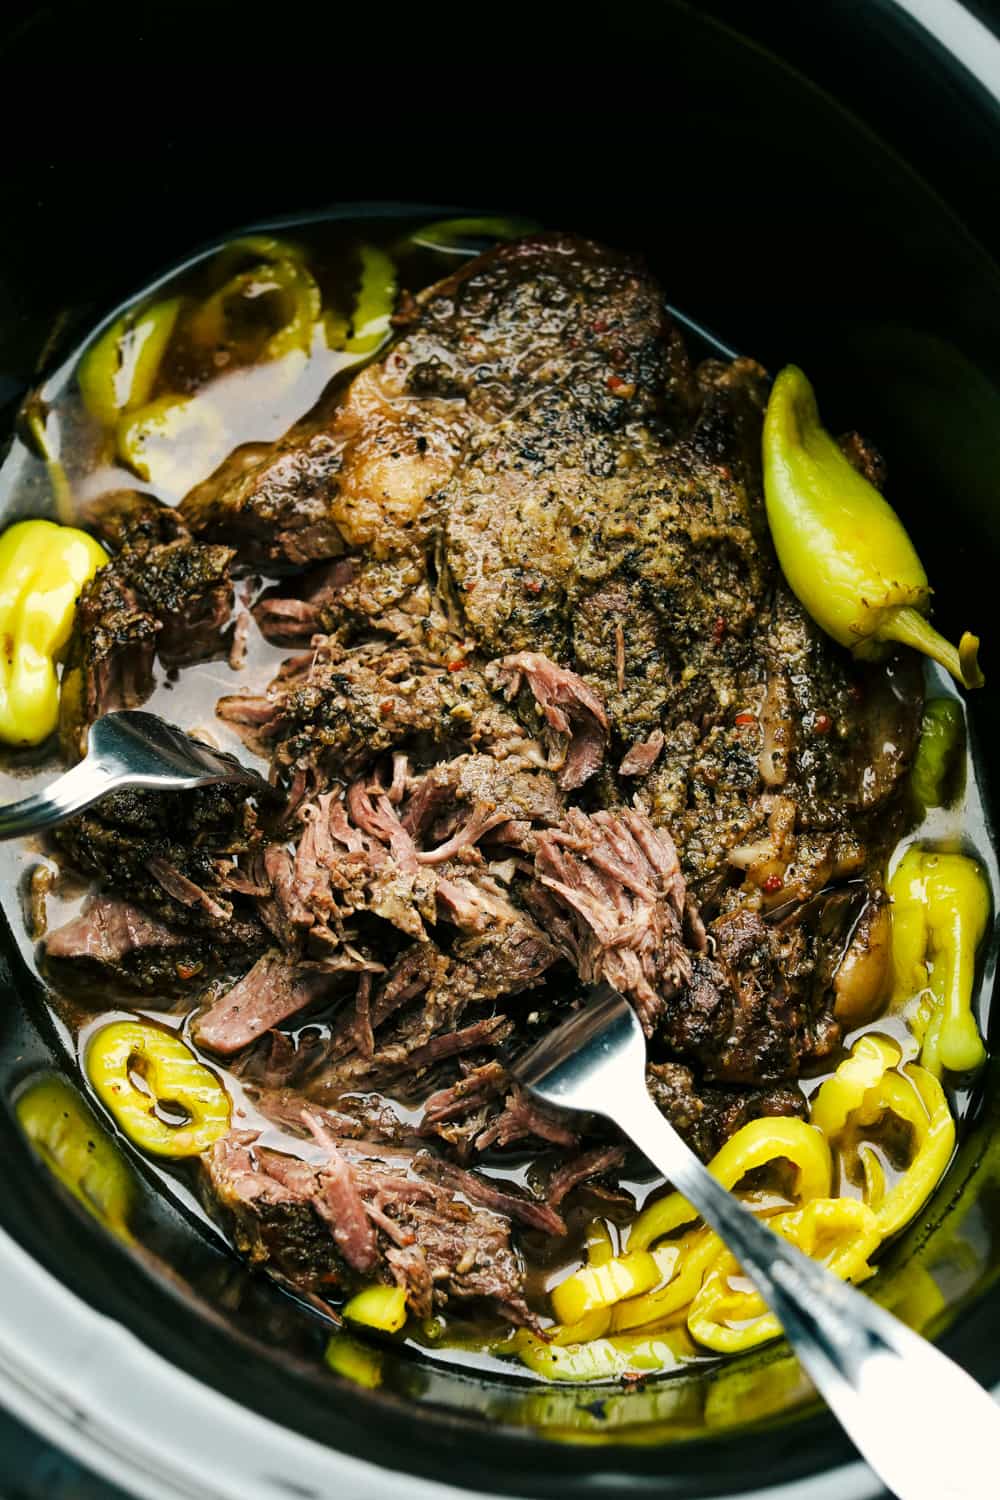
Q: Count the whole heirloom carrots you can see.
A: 0